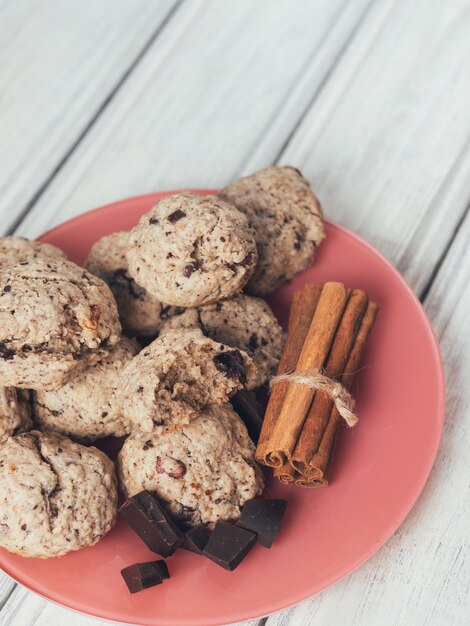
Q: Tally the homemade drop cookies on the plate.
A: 11